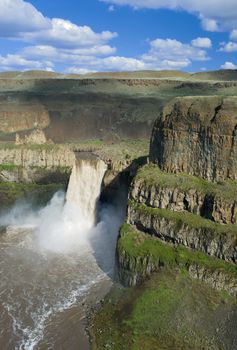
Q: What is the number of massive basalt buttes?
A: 1